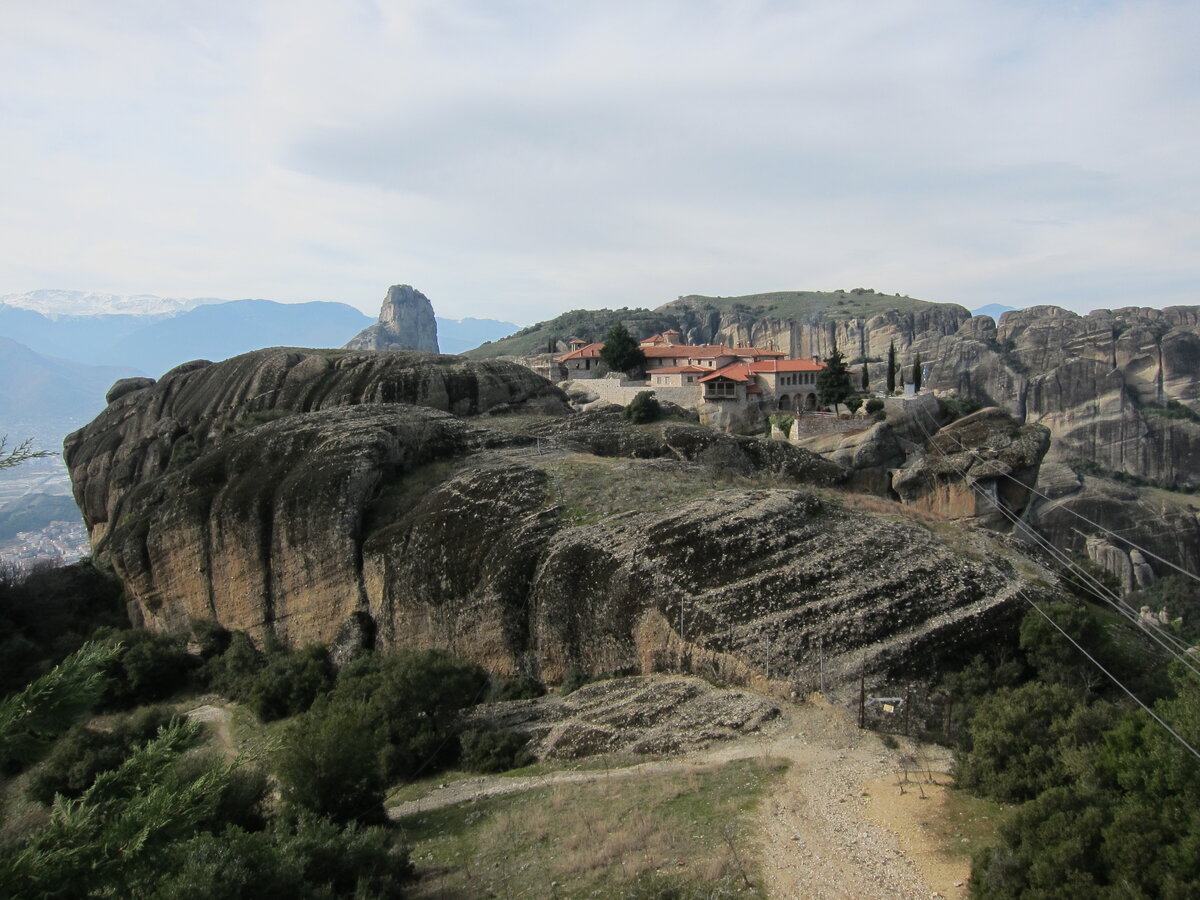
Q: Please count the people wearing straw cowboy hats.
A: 0